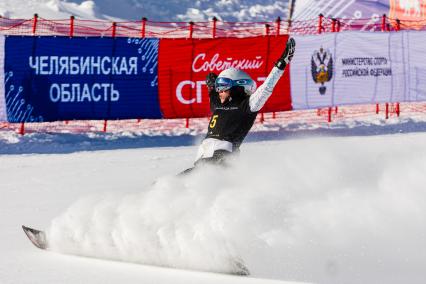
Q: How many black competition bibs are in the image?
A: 1